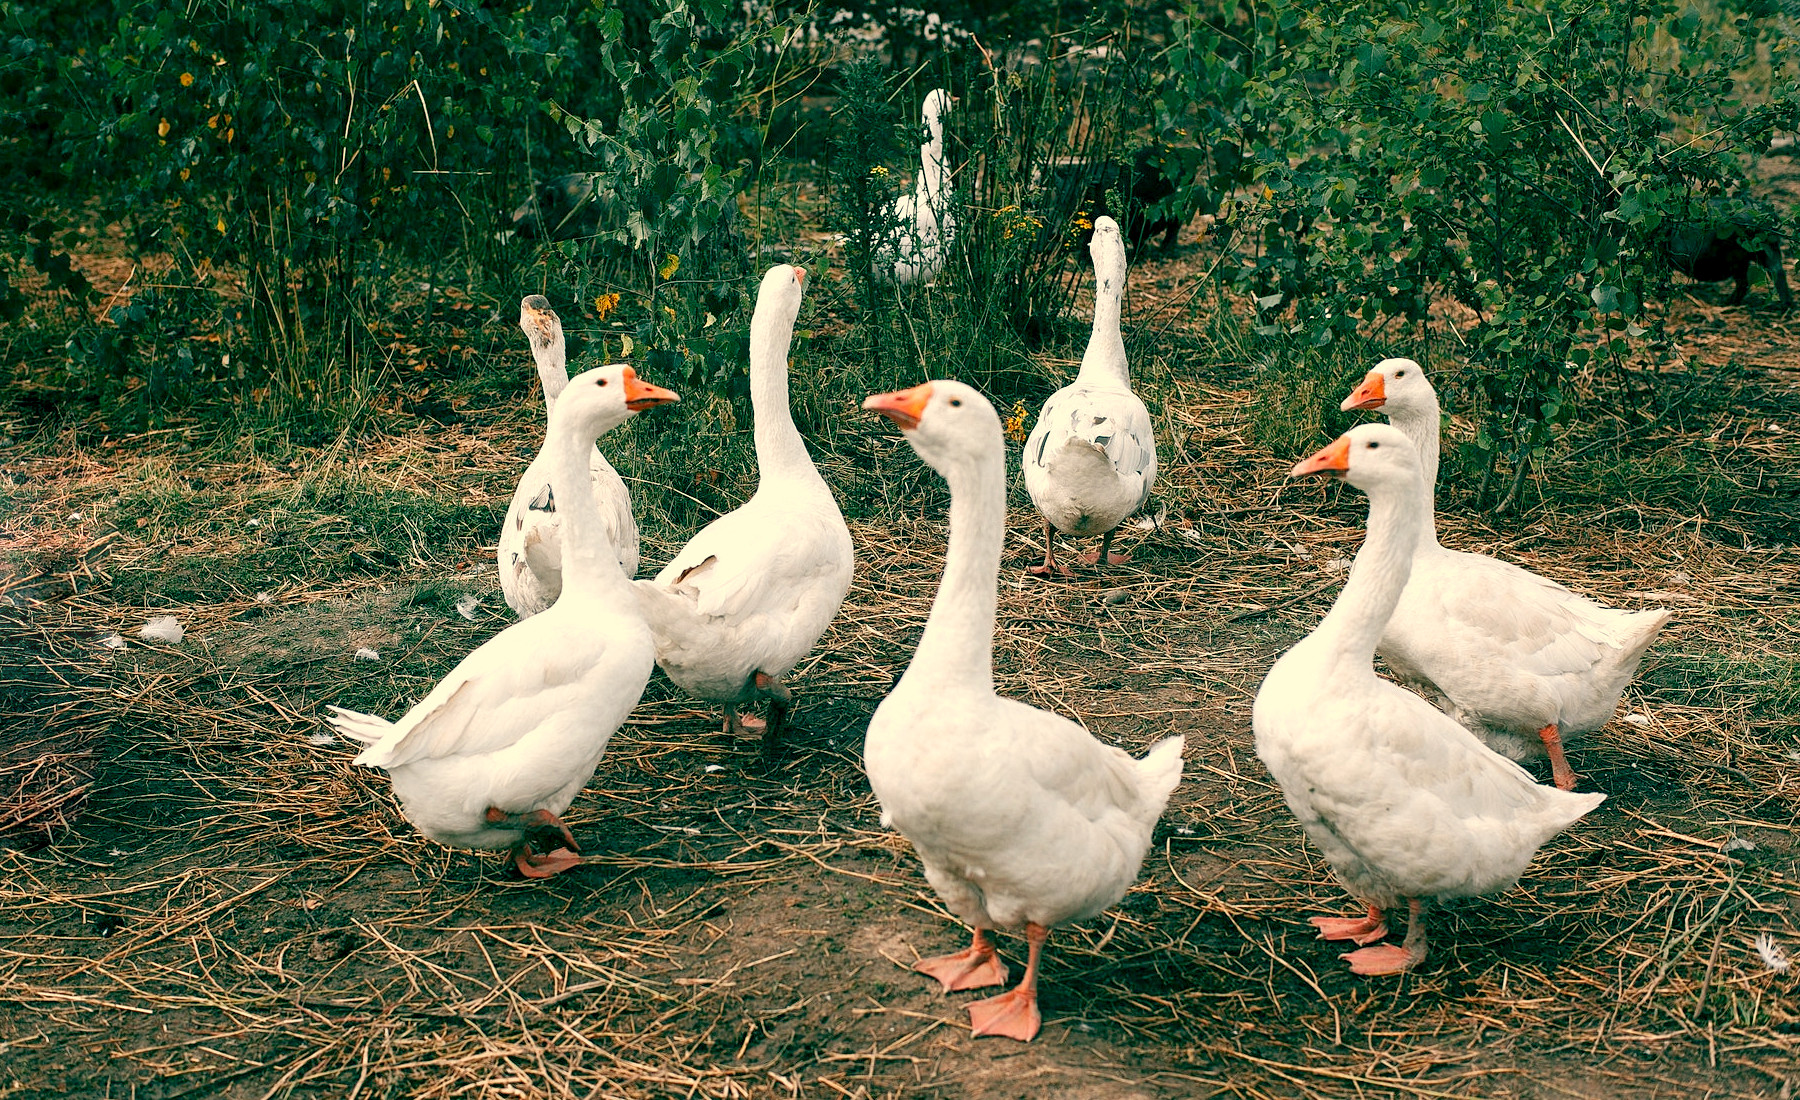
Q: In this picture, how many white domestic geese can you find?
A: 8